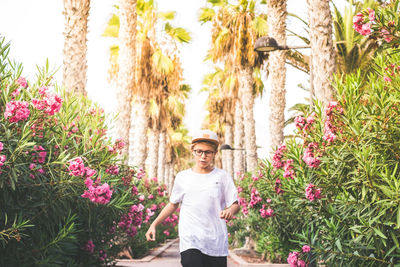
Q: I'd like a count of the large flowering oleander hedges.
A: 2